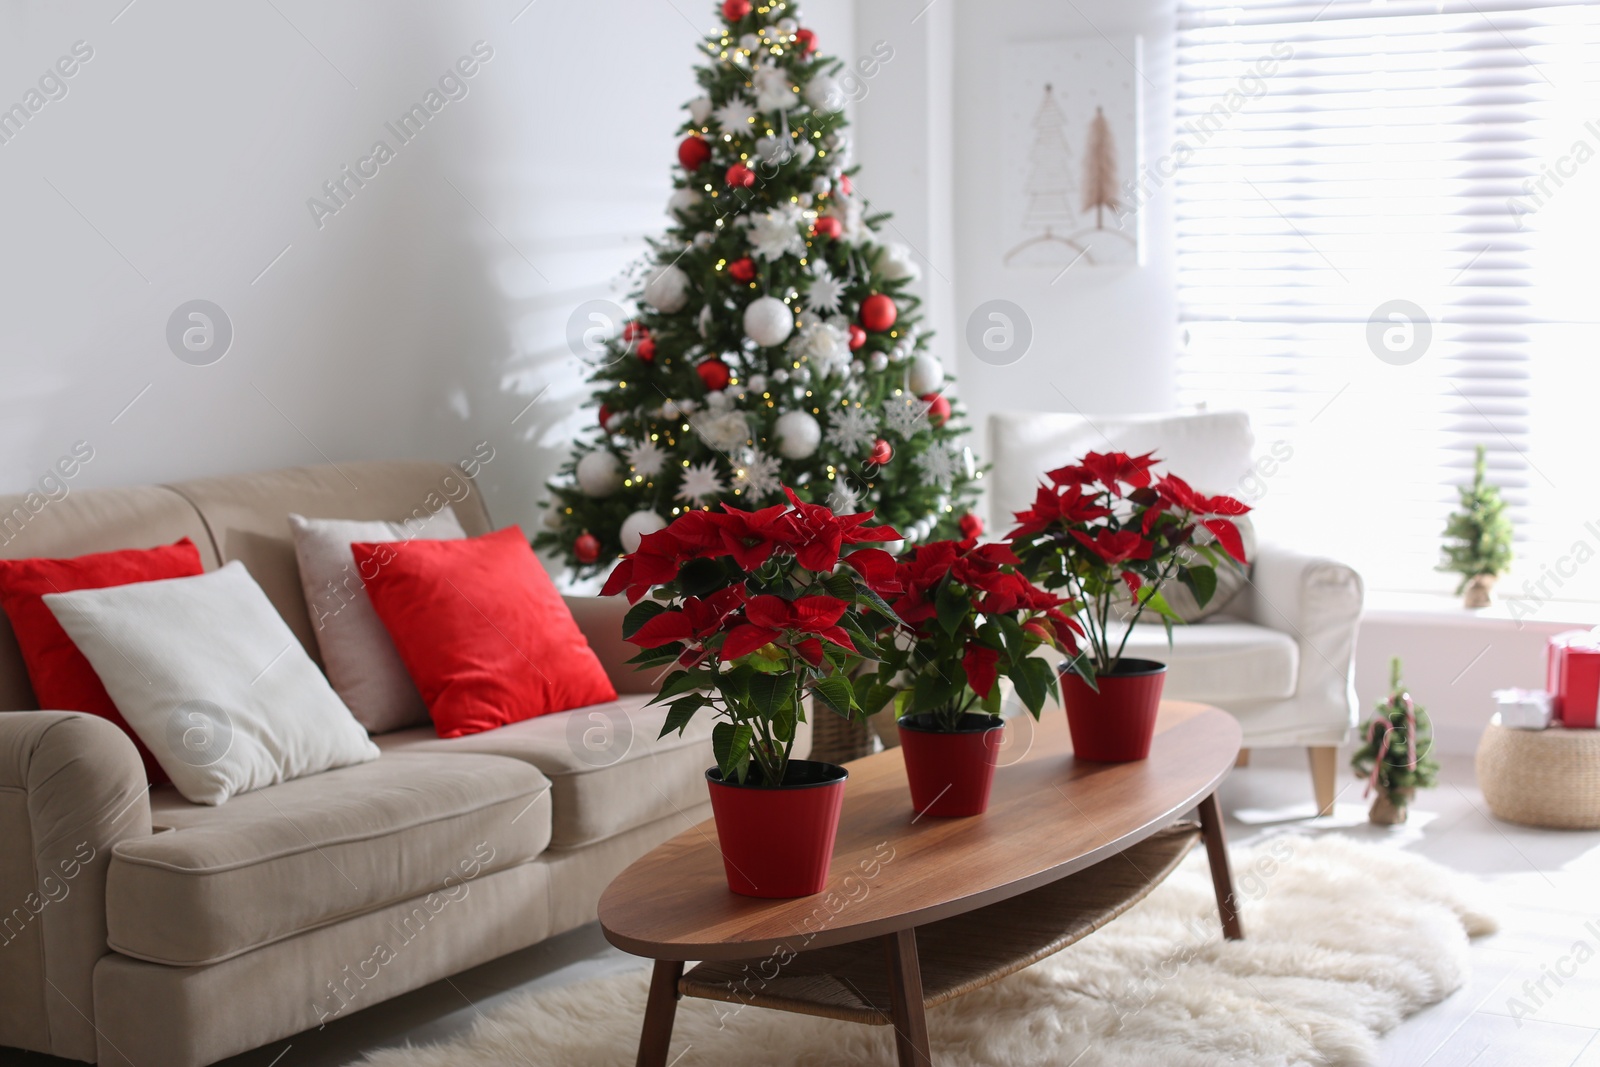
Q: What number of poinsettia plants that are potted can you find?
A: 3